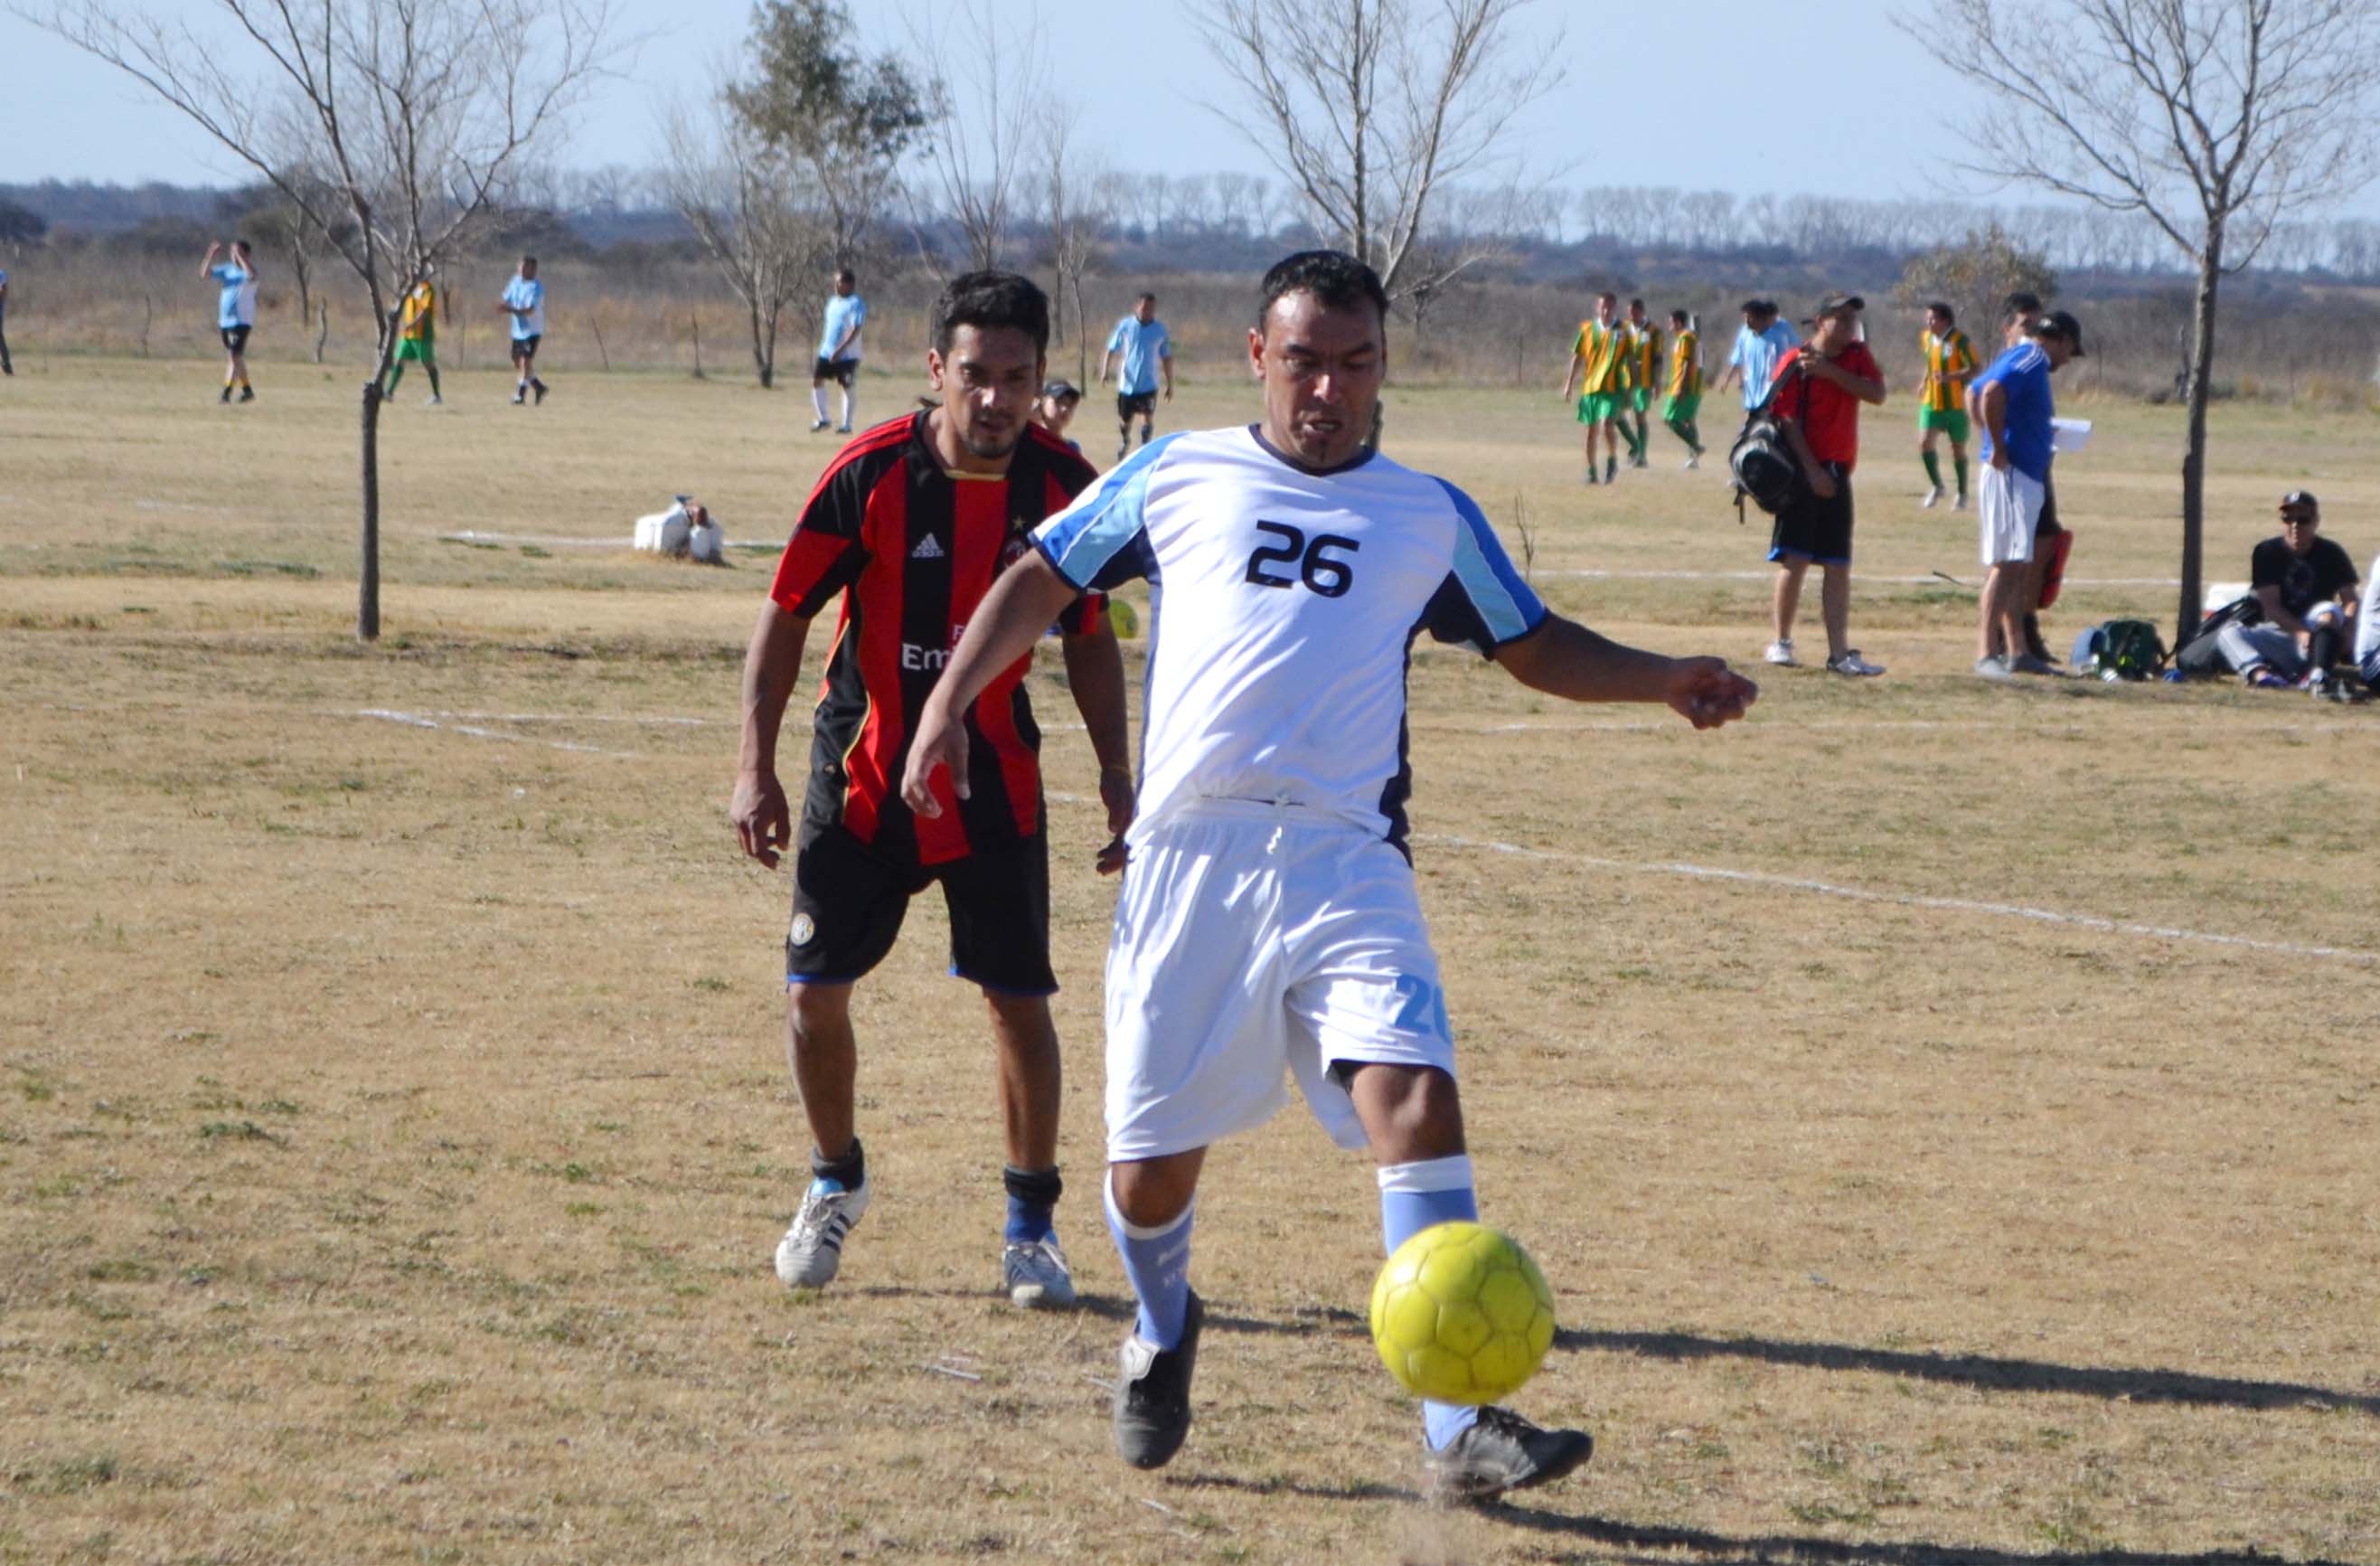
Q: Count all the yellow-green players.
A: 5